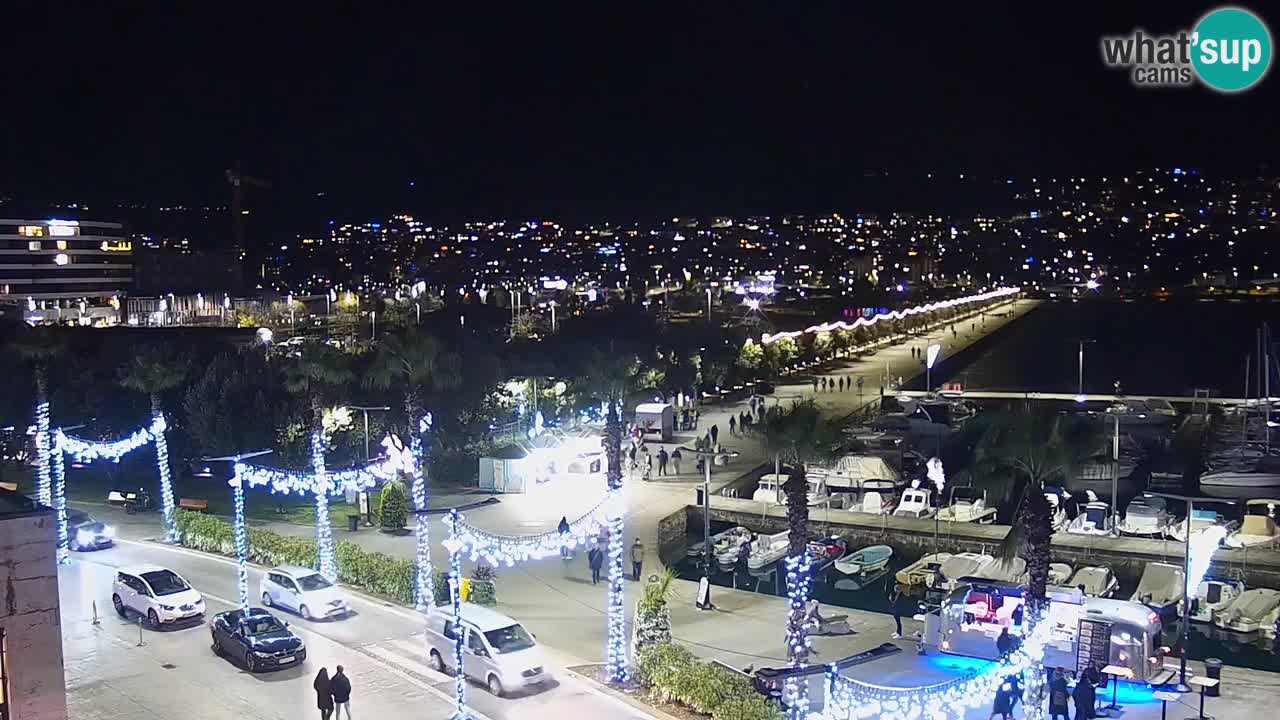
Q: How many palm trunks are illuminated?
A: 7